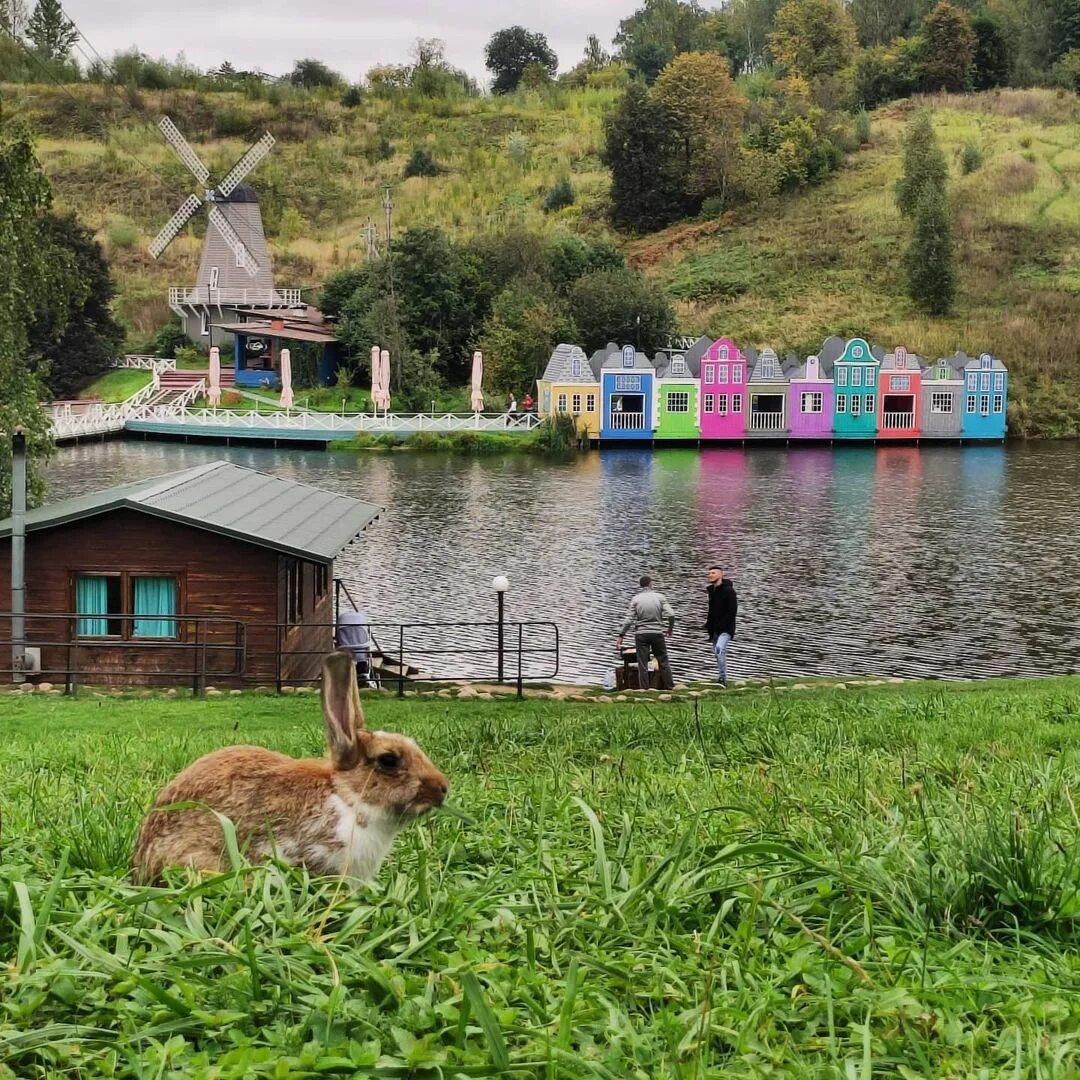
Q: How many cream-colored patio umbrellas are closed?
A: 5